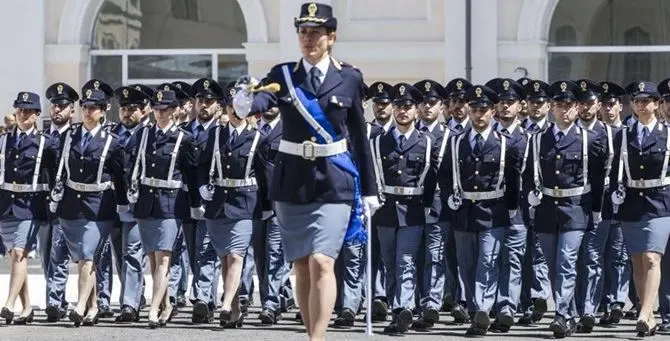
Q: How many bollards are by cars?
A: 0